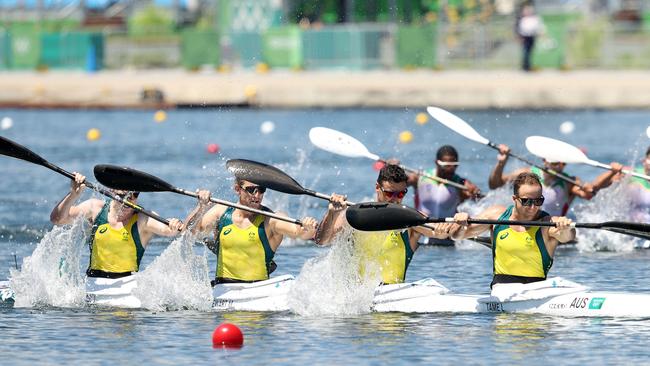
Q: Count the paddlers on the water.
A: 7